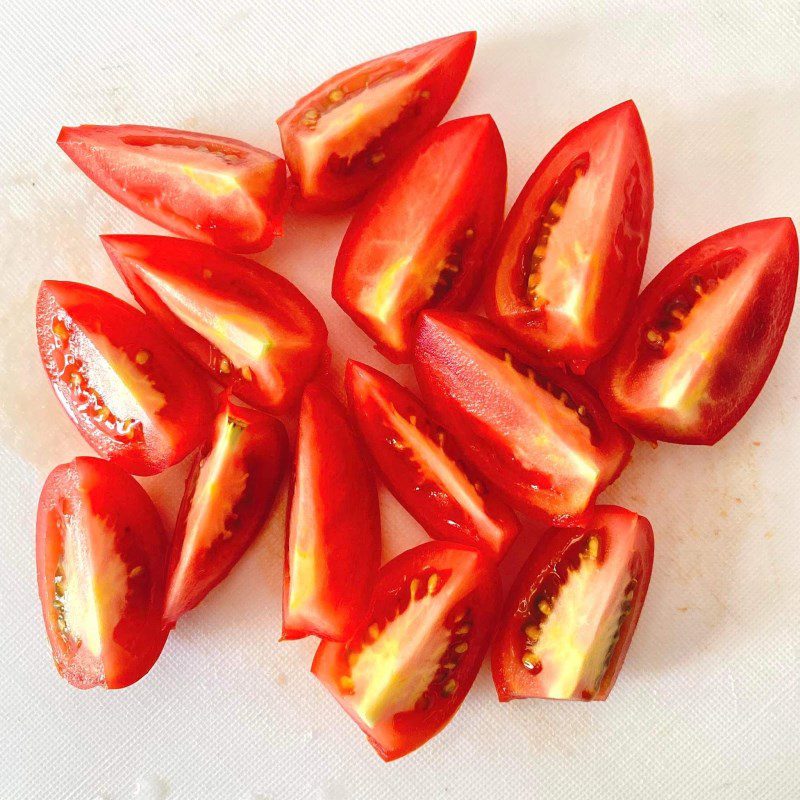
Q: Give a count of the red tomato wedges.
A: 14